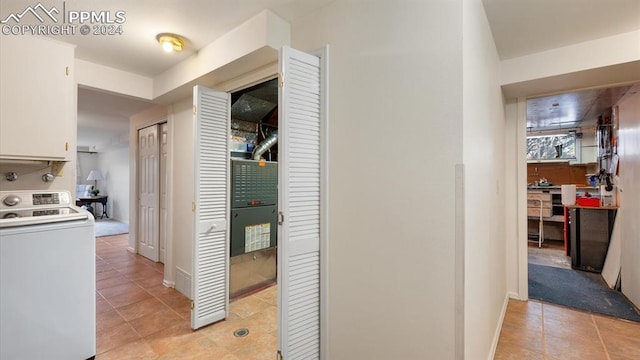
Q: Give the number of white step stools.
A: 1